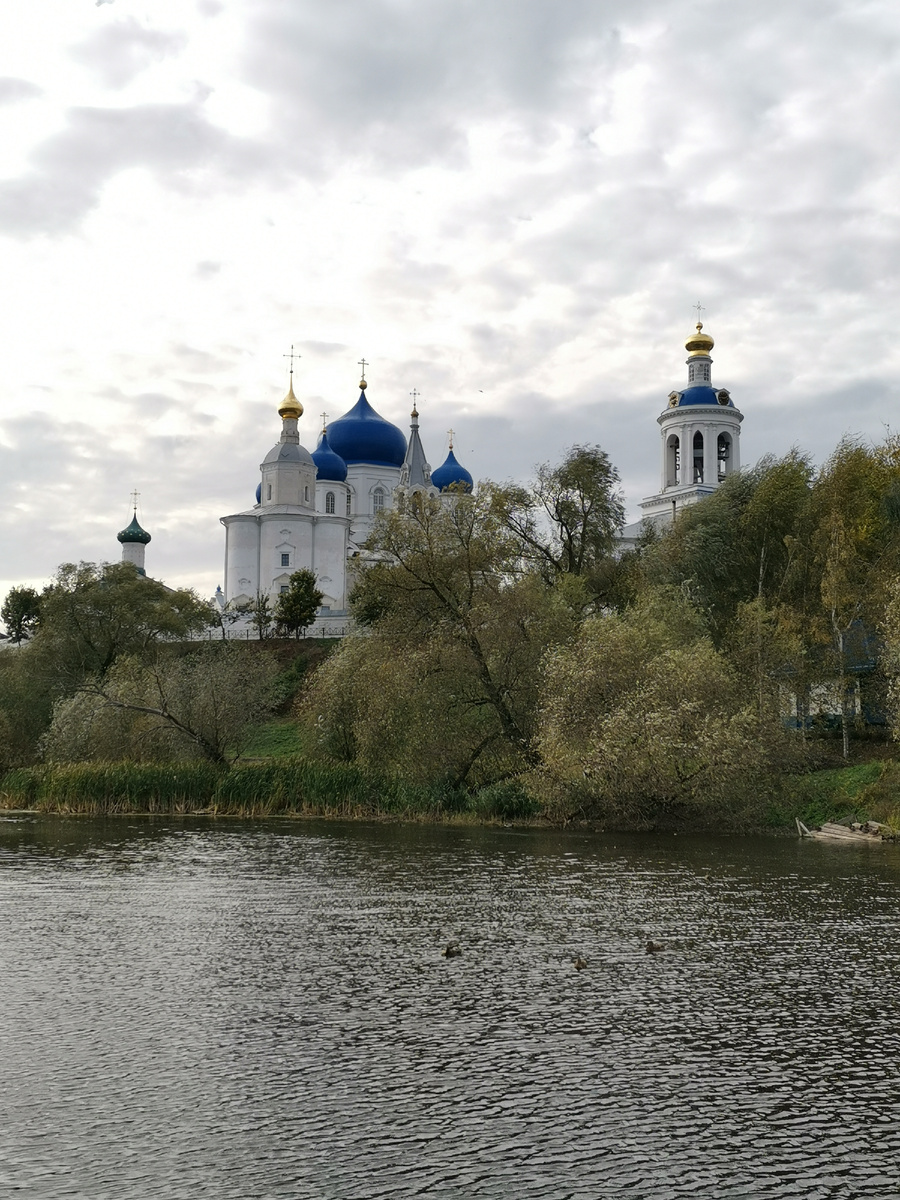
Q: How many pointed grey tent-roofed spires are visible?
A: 1